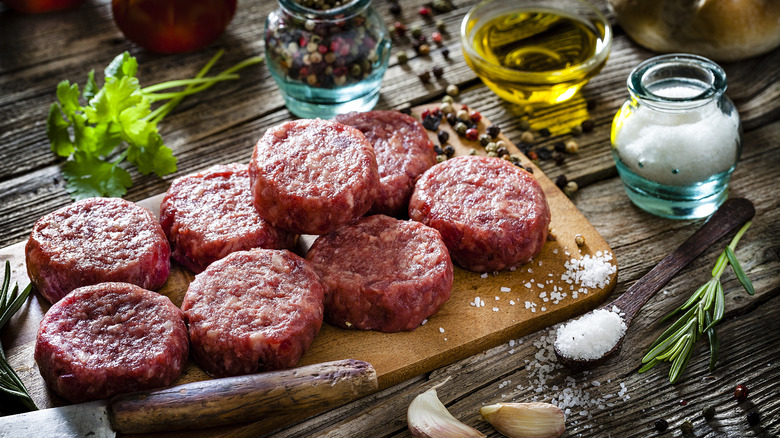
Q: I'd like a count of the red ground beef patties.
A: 8